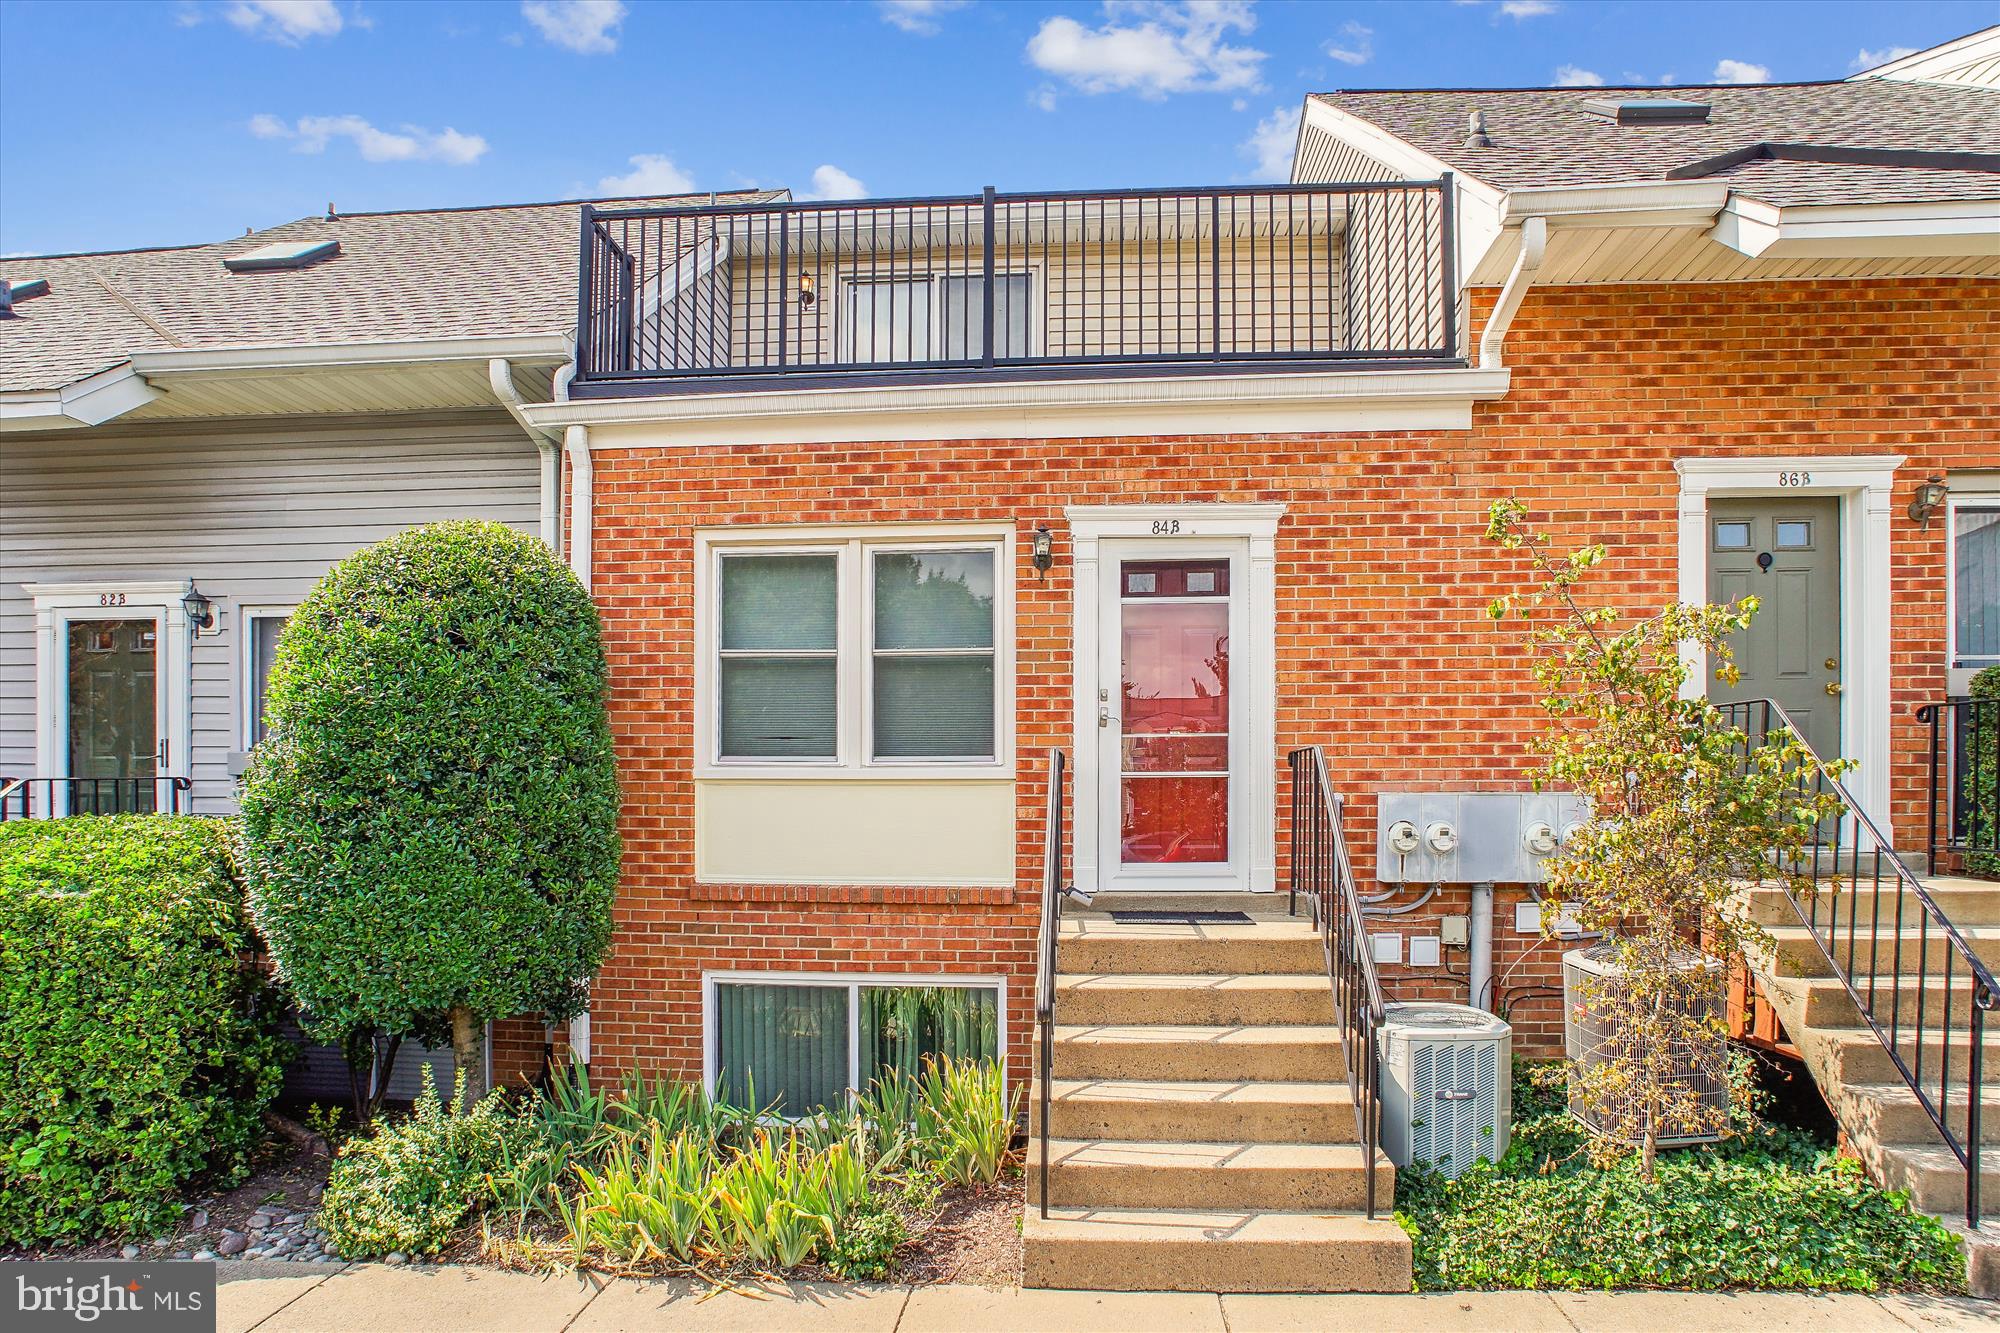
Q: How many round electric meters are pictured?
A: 4